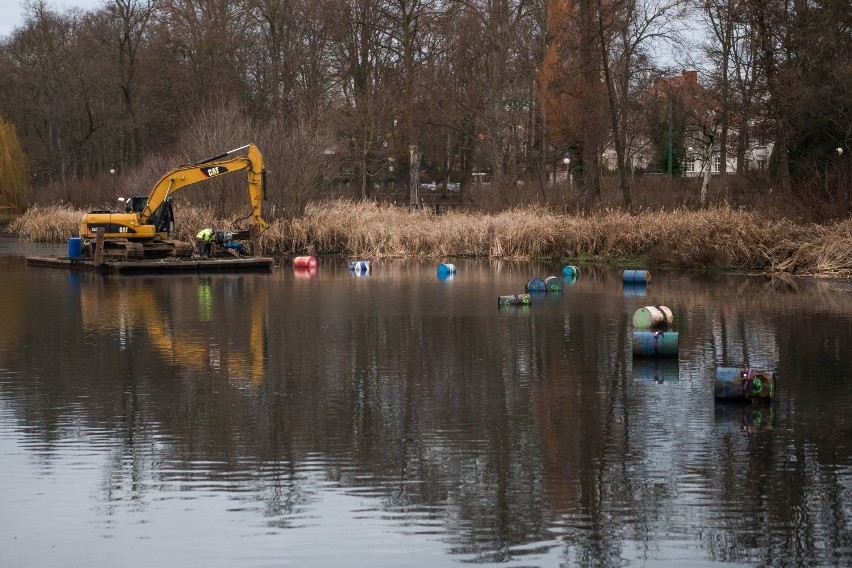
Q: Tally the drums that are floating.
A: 11